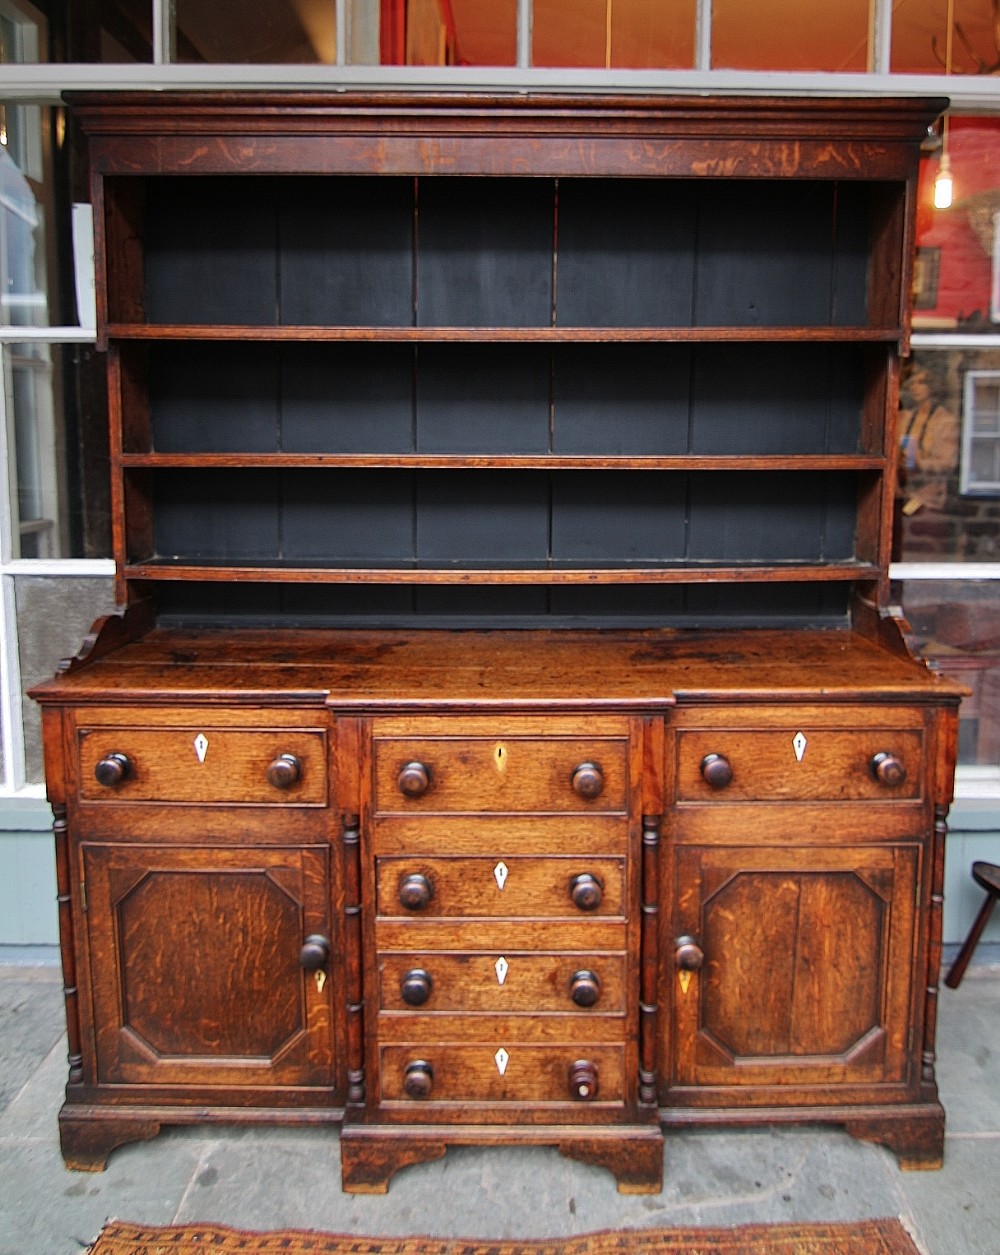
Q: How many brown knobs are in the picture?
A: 14